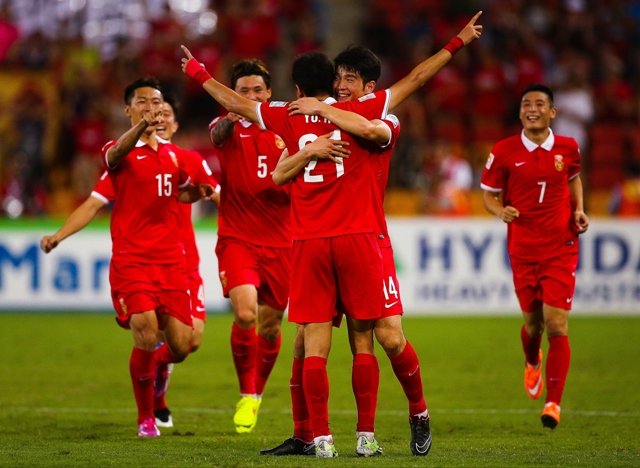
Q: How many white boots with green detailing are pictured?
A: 2